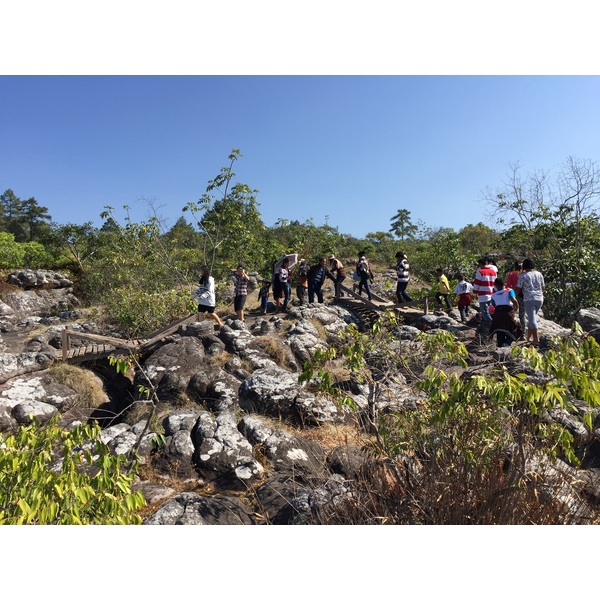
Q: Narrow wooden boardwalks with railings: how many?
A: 2